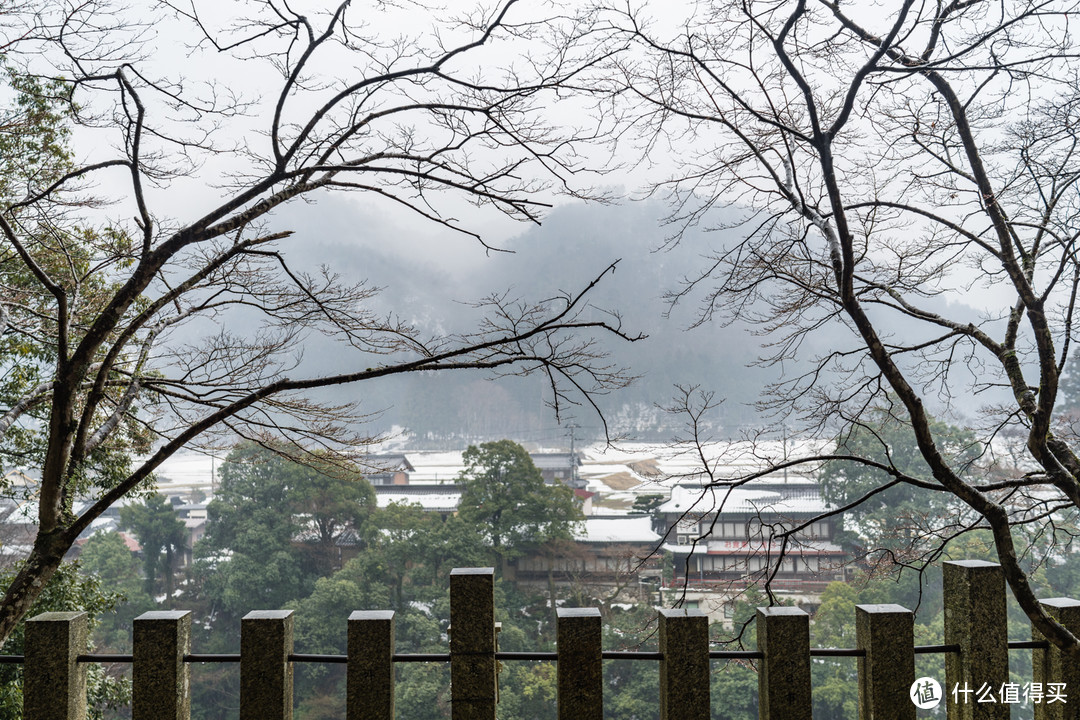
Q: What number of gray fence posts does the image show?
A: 11